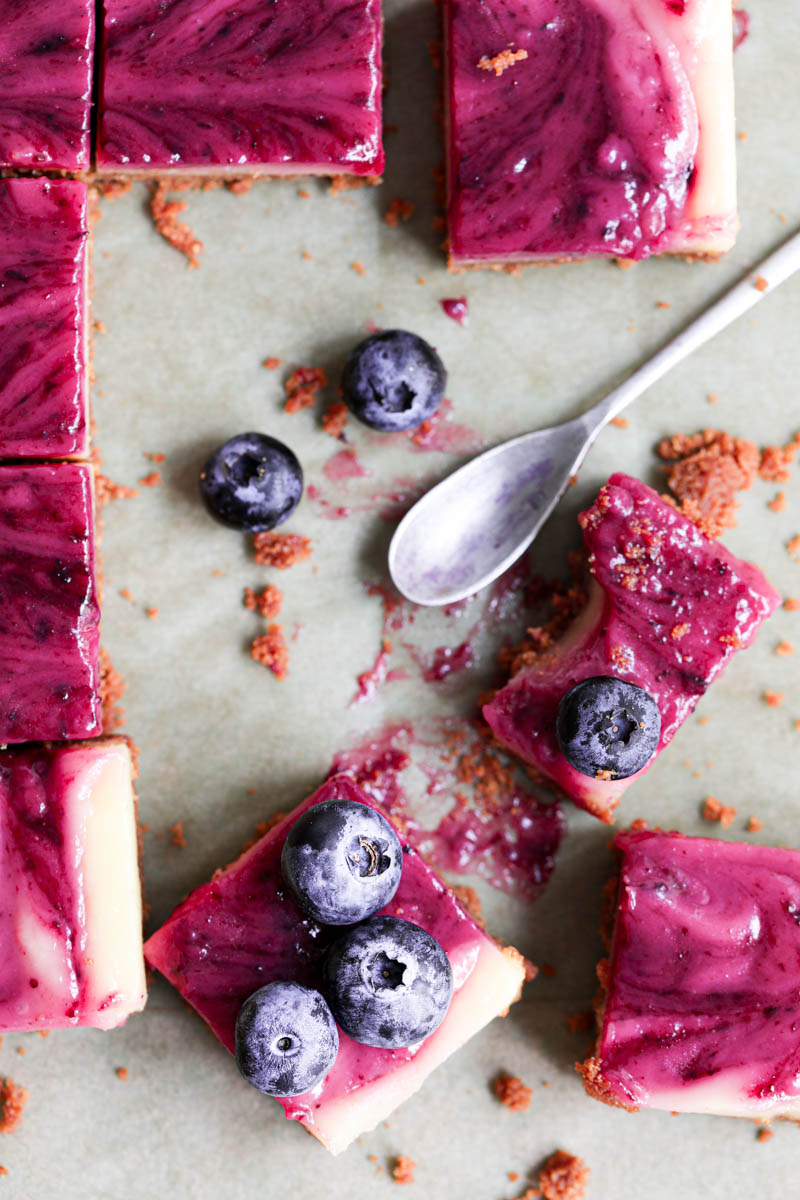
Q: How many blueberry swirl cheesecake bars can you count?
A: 9